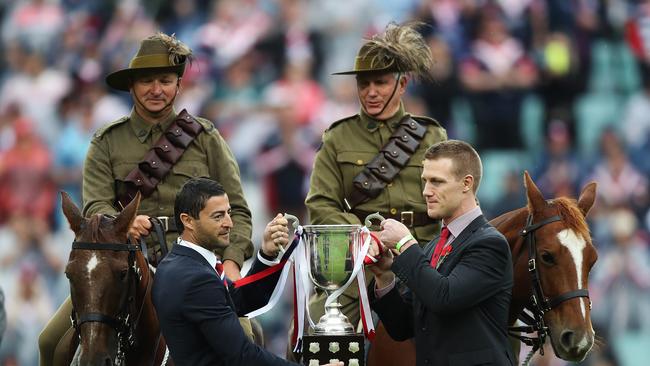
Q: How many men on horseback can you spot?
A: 2